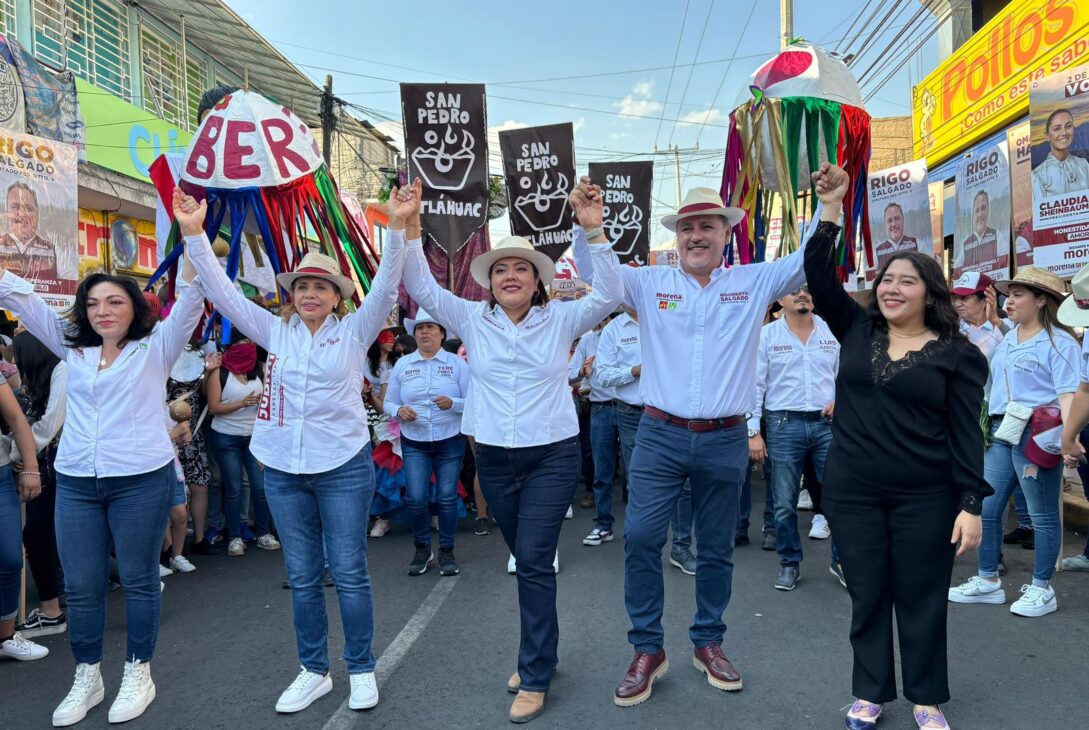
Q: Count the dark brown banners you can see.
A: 3